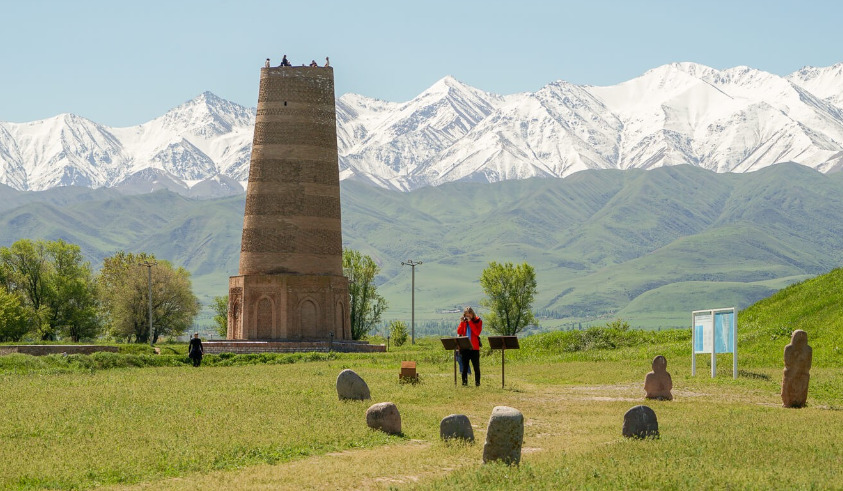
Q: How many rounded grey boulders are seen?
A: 5